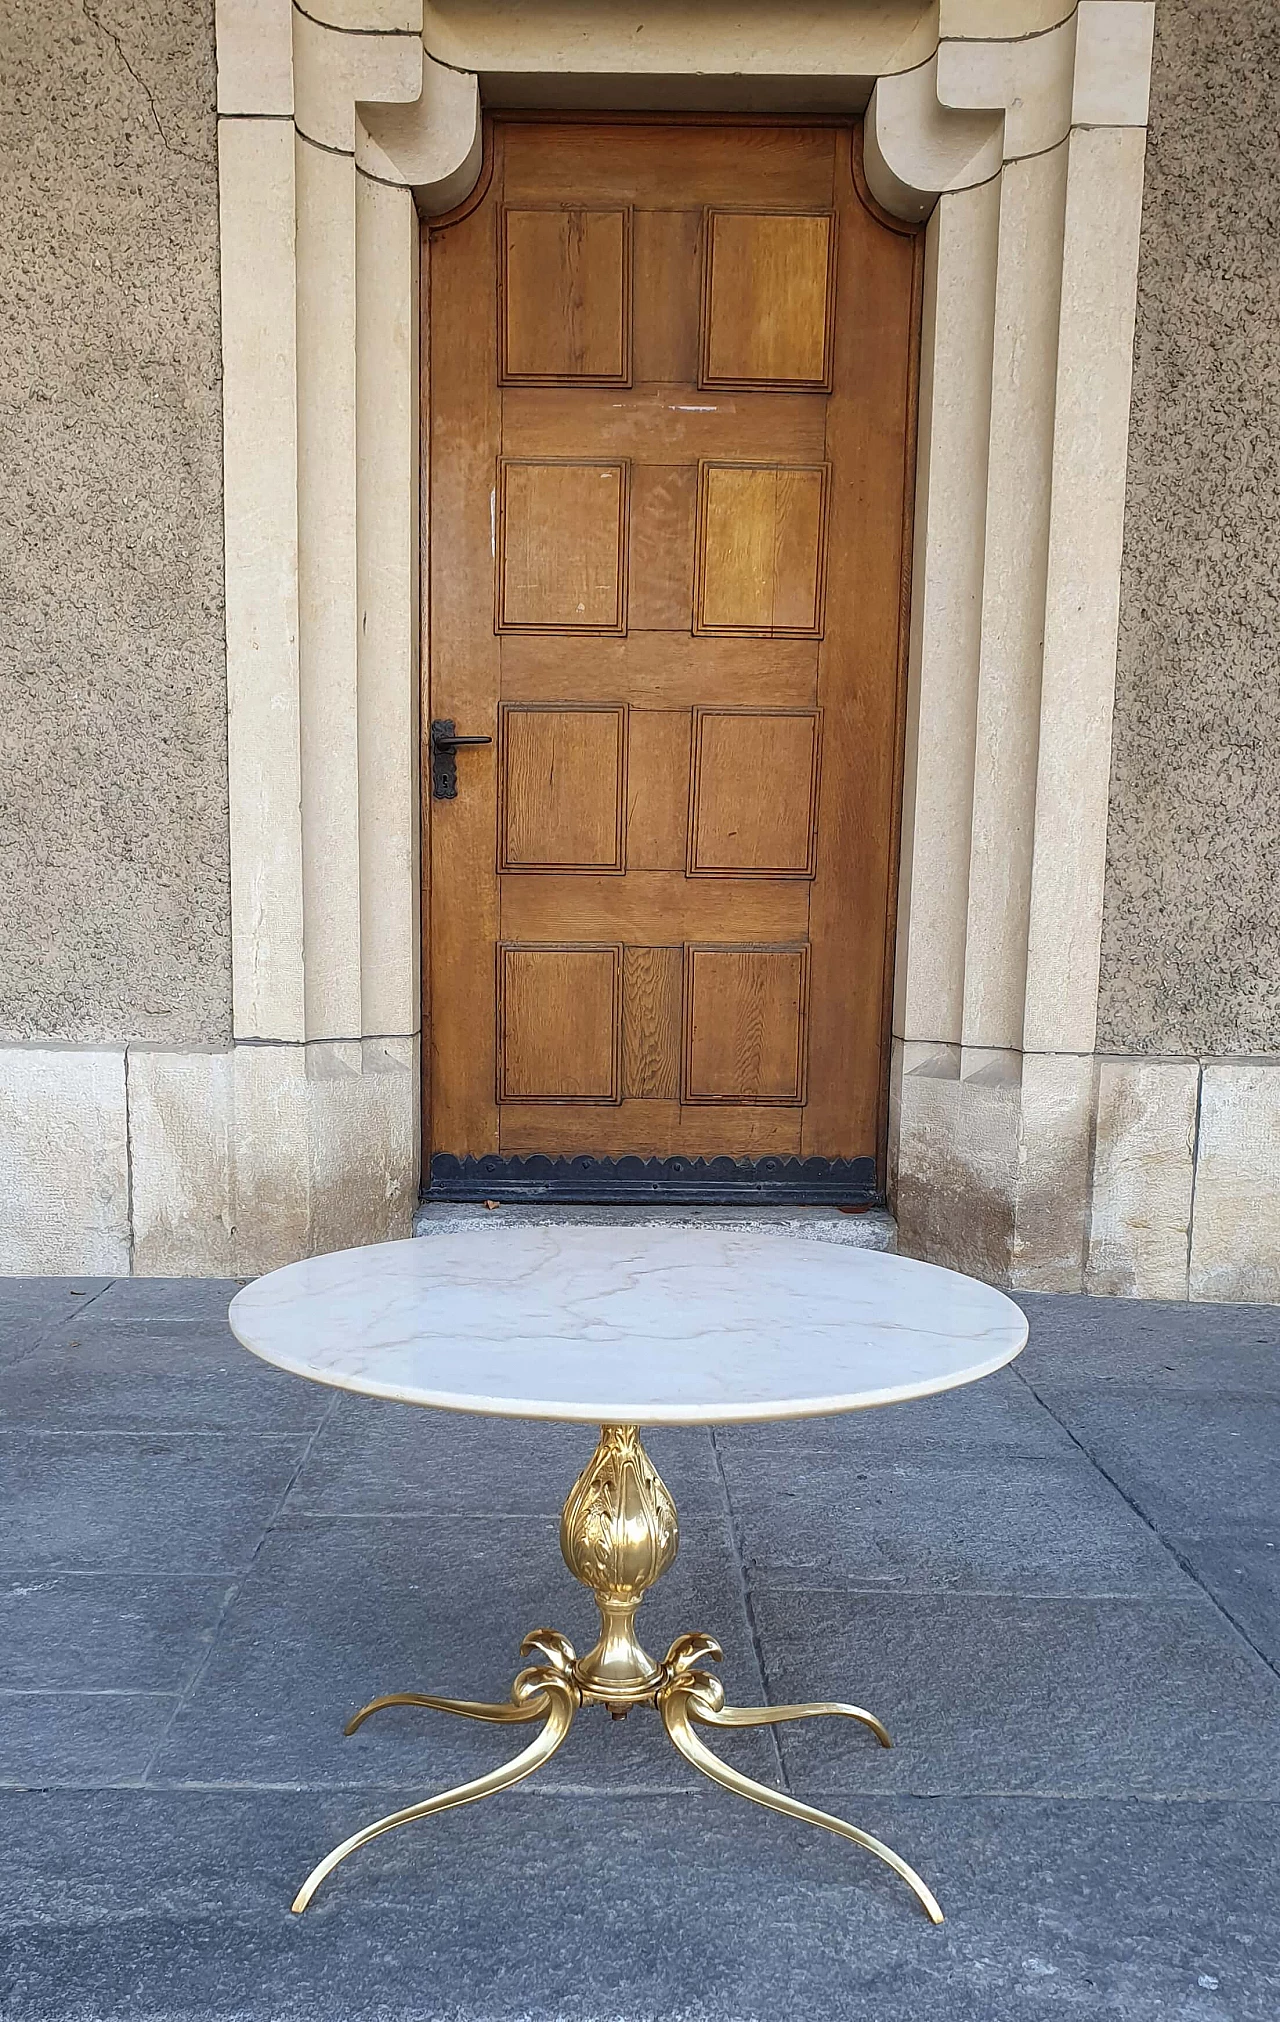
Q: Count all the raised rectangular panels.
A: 8